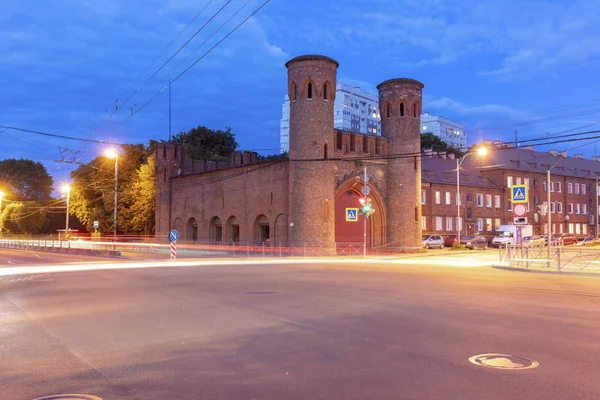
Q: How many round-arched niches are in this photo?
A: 6